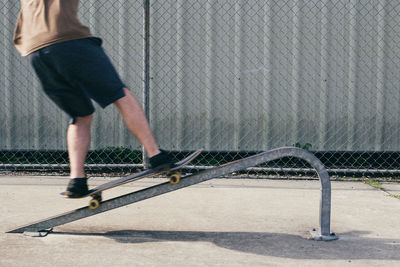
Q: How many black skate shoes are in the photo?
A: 2